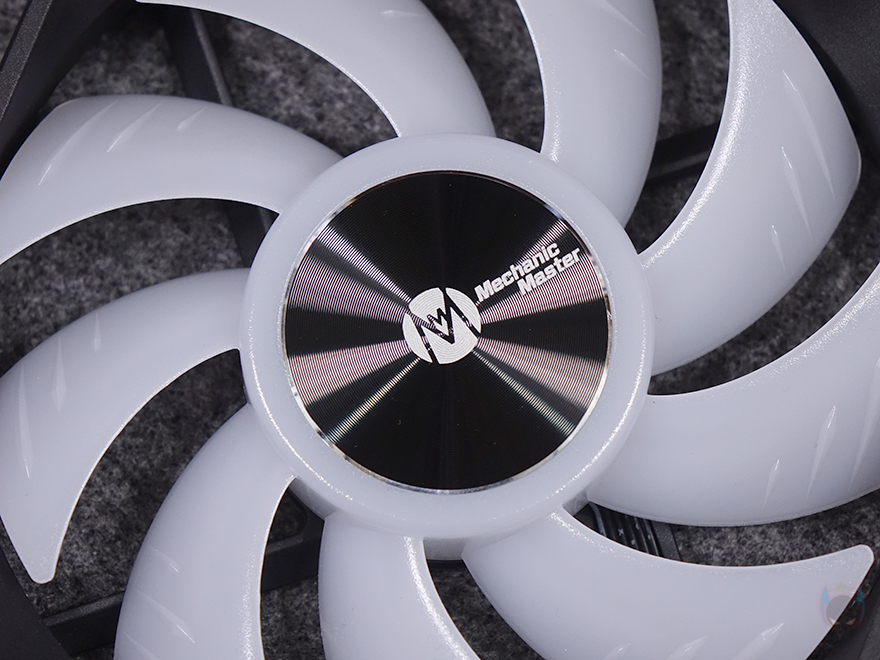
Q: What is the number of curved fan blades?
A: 9